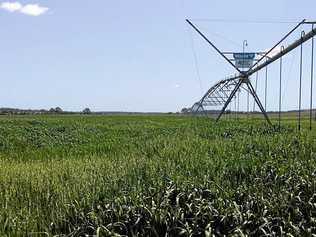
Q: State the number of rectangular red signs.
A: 0